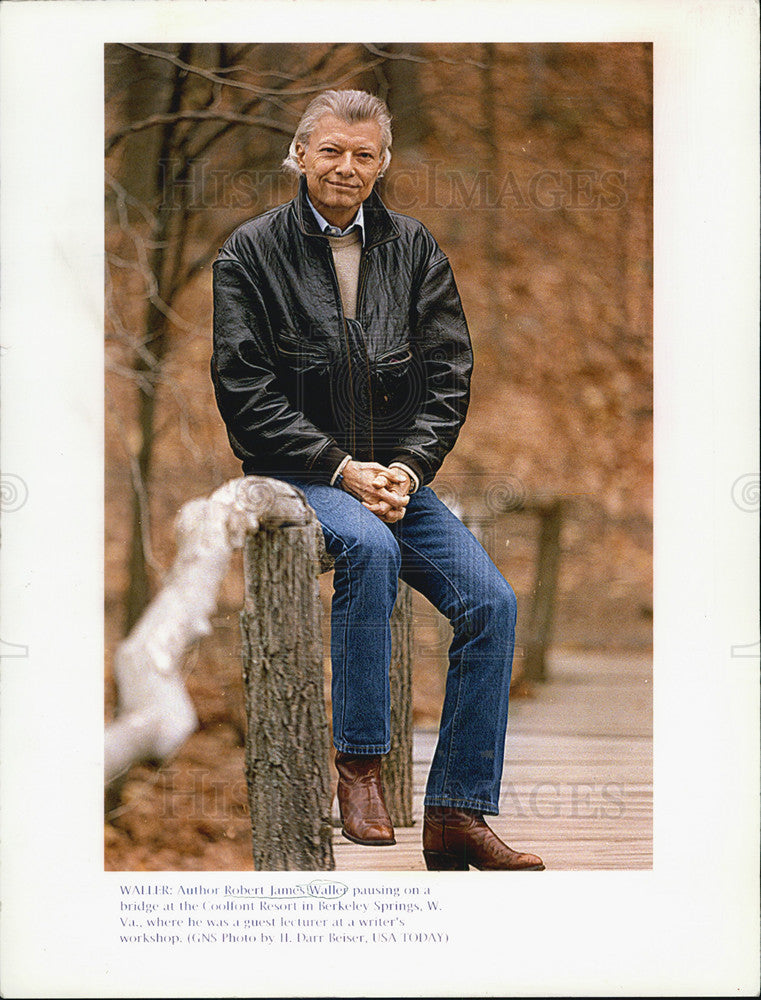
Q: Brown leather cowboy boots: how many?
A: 2